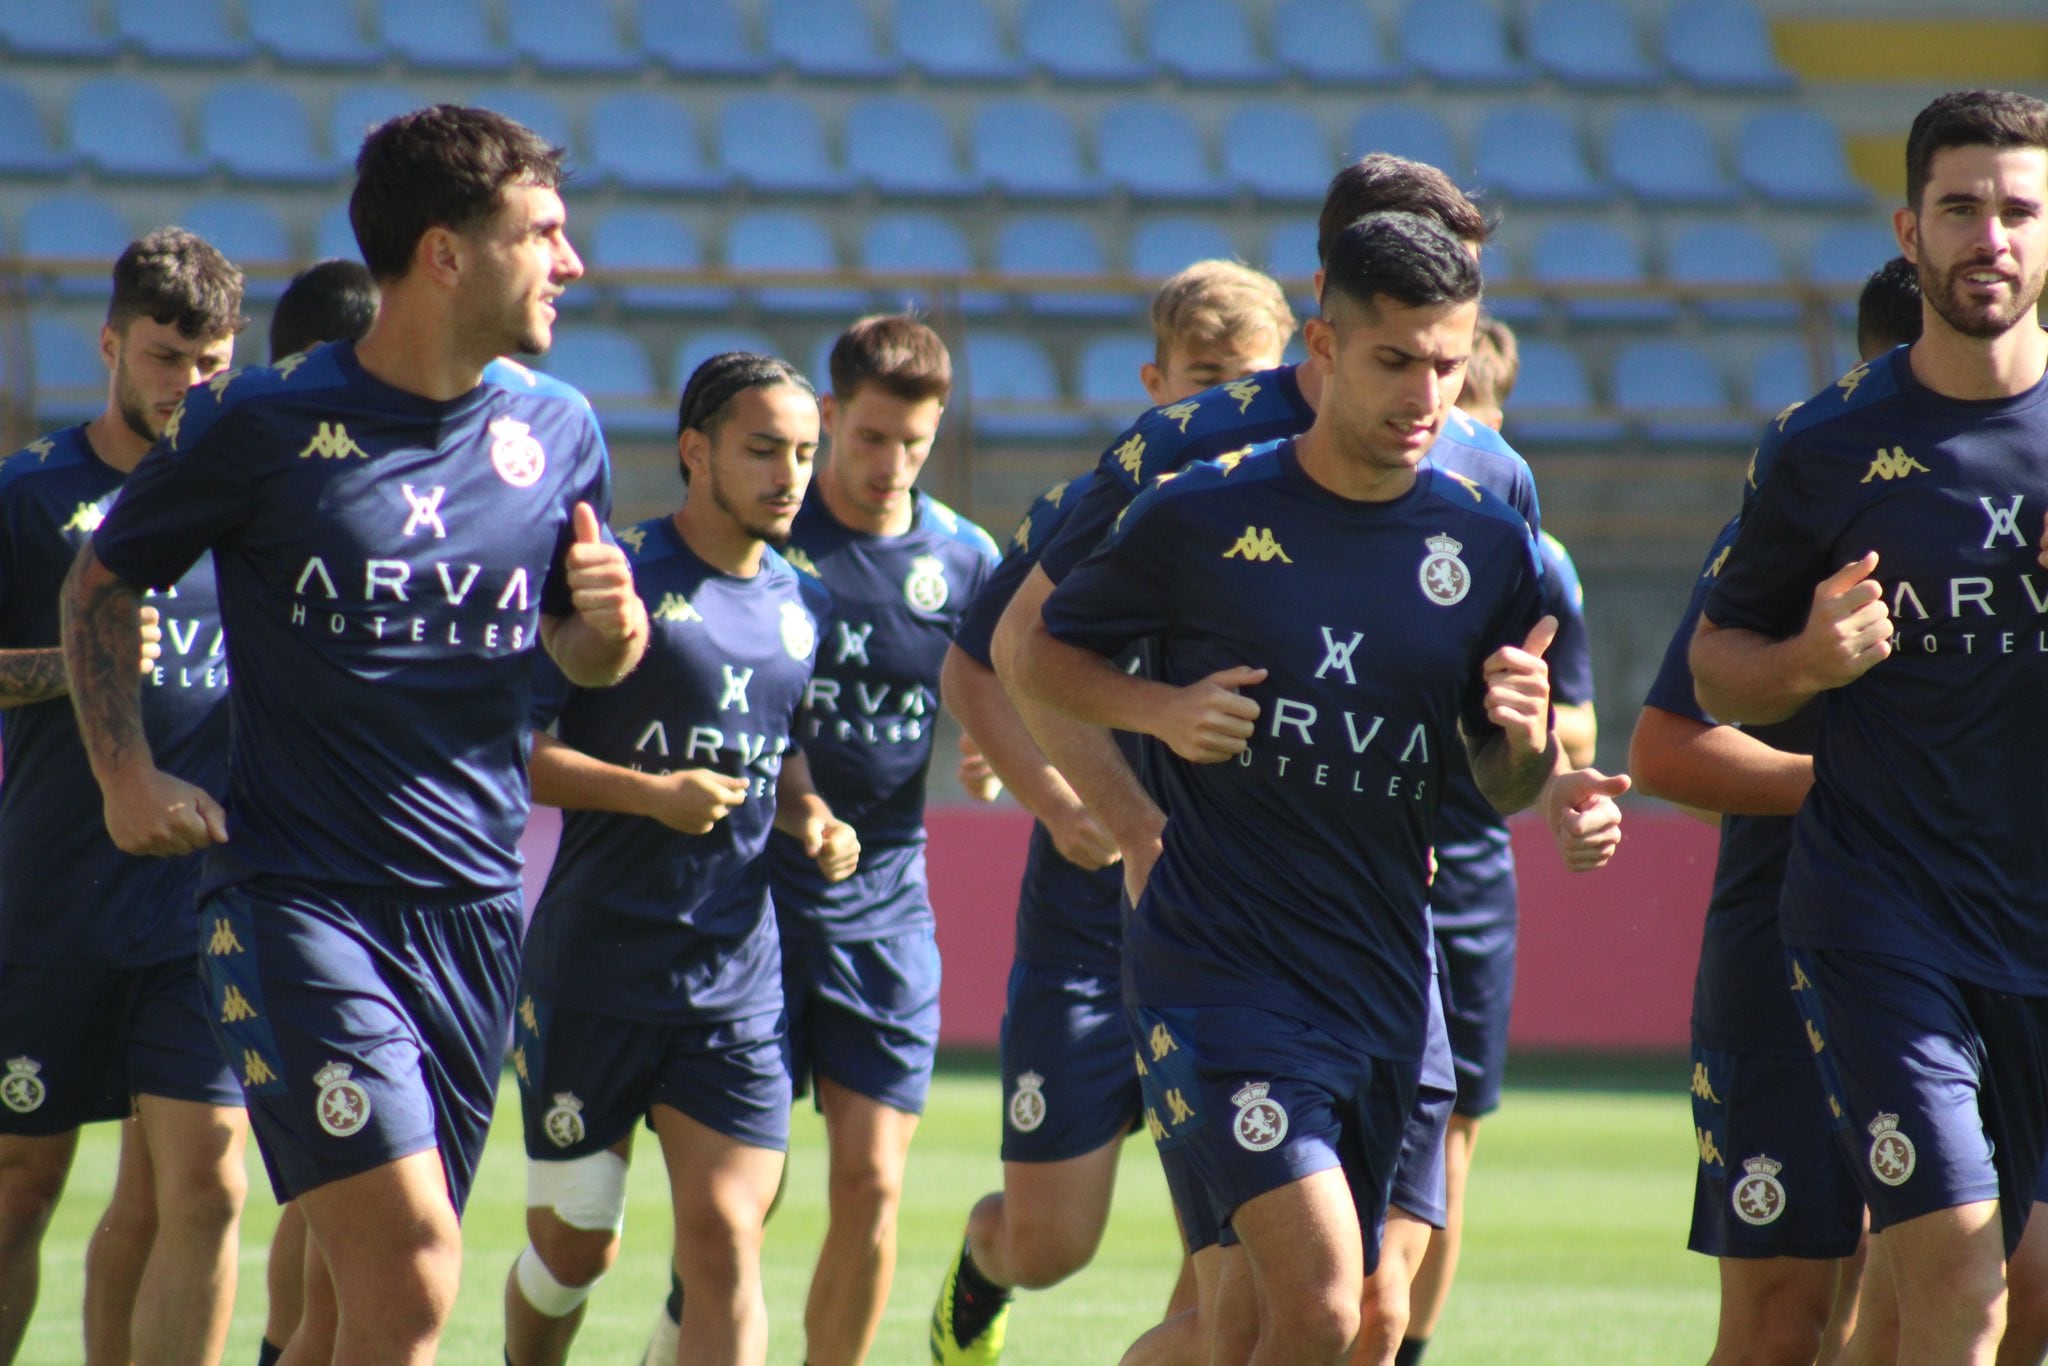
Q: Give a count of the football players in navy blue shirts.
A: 11